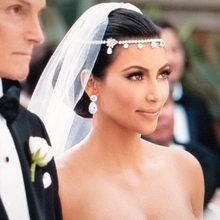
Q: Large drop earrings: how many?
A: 1